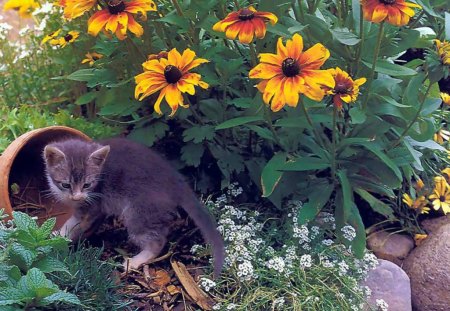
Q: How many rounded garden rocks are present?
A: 3